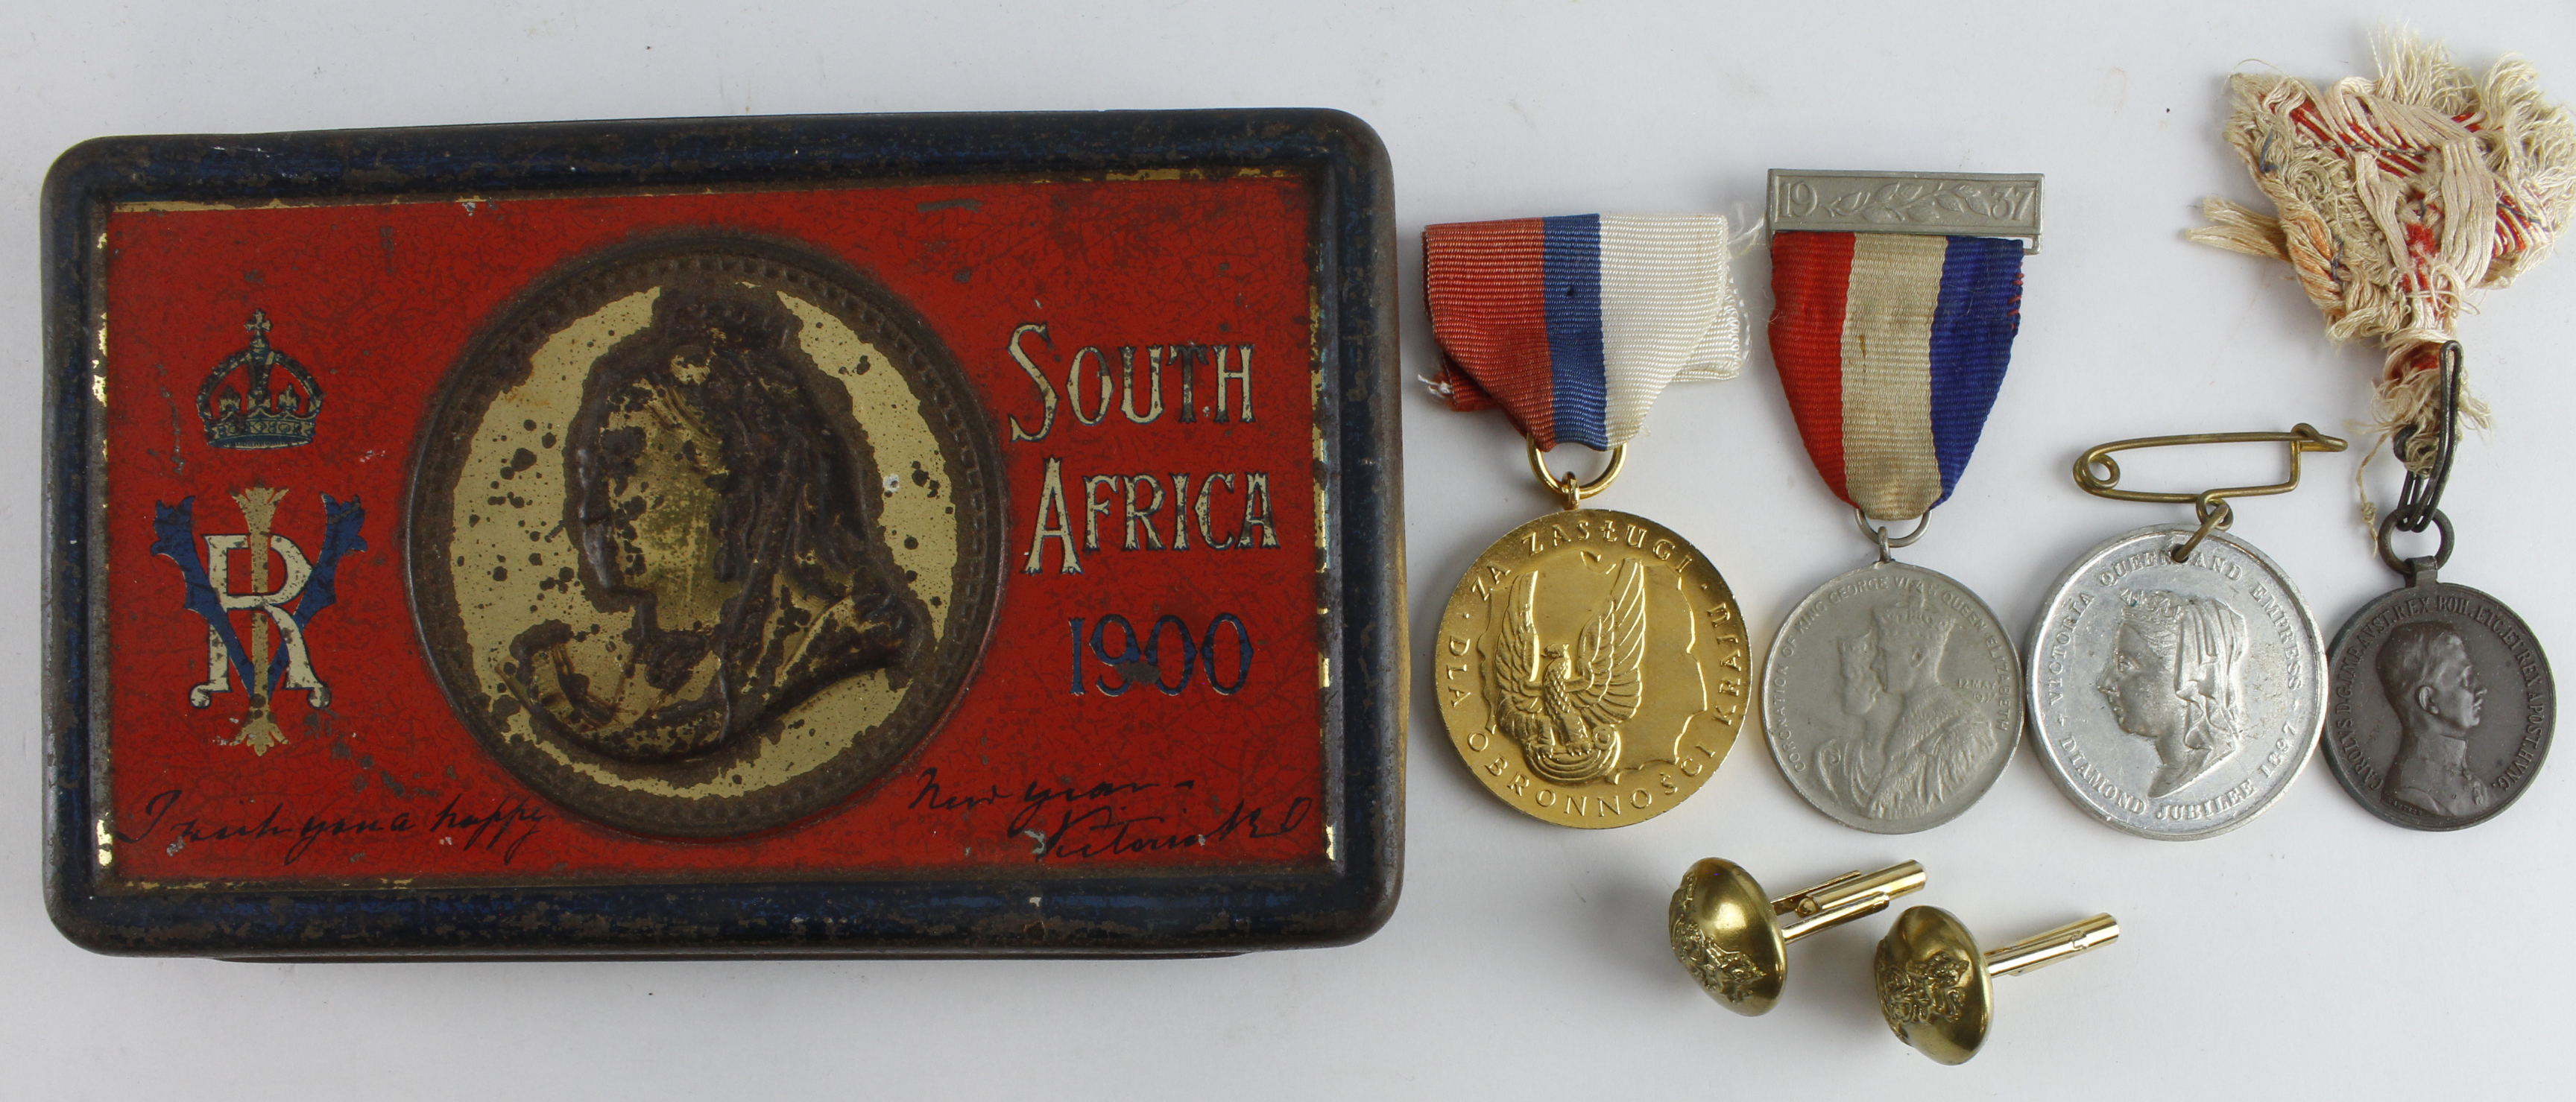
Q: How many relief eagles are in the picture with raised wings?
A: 1